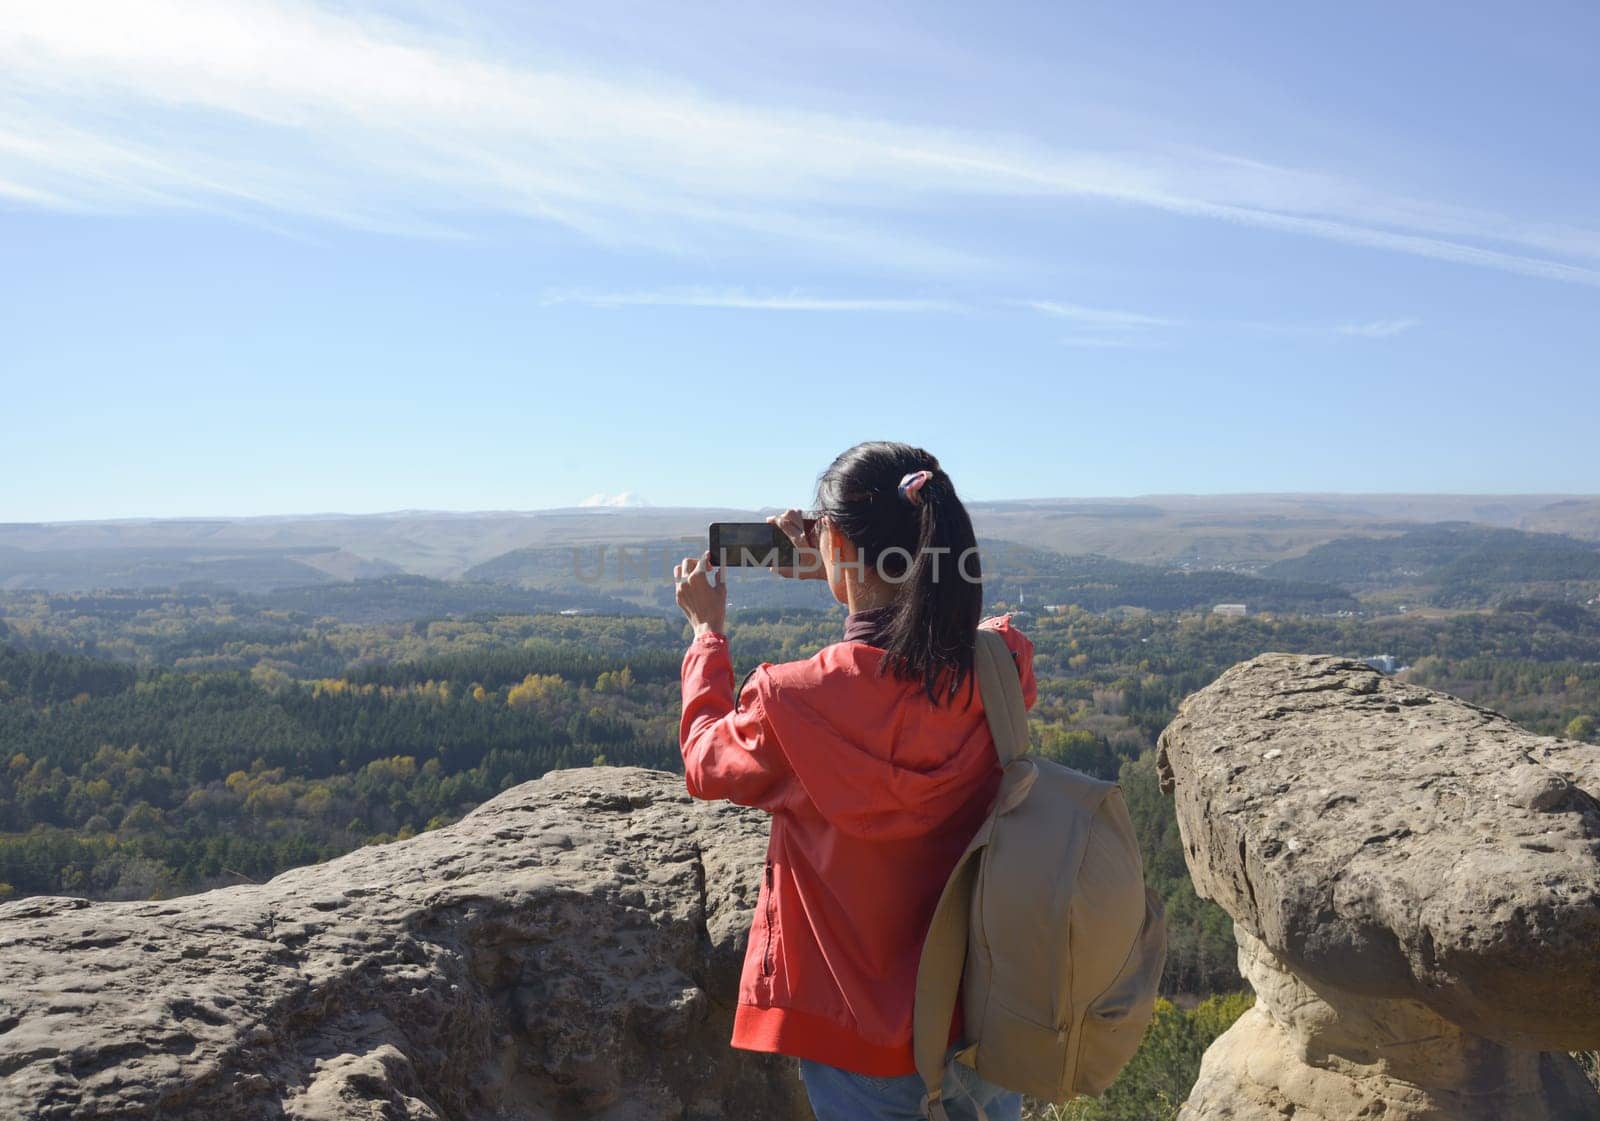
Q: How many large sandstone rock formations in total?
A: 2